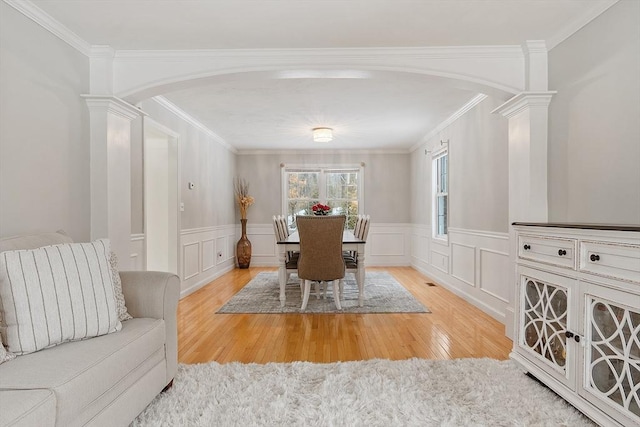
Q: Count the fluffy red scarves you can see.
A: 0